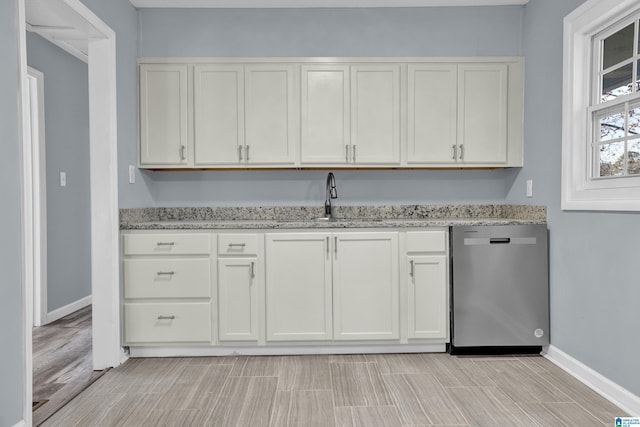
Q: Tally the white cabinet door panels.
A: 11